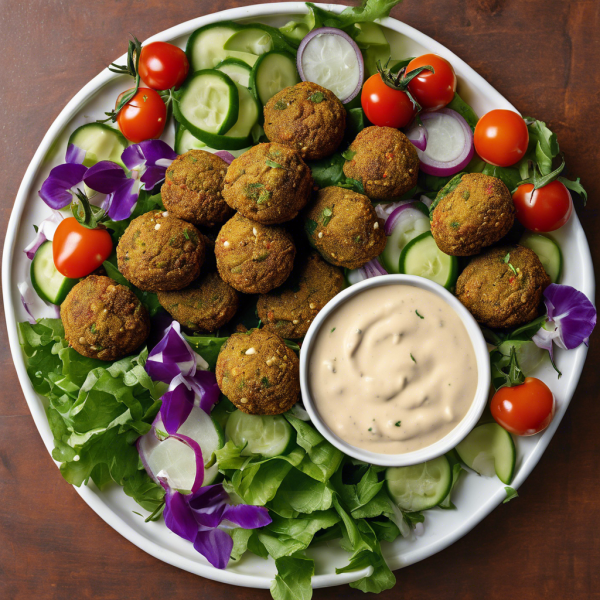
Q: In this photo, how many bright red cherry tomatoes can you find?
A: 8